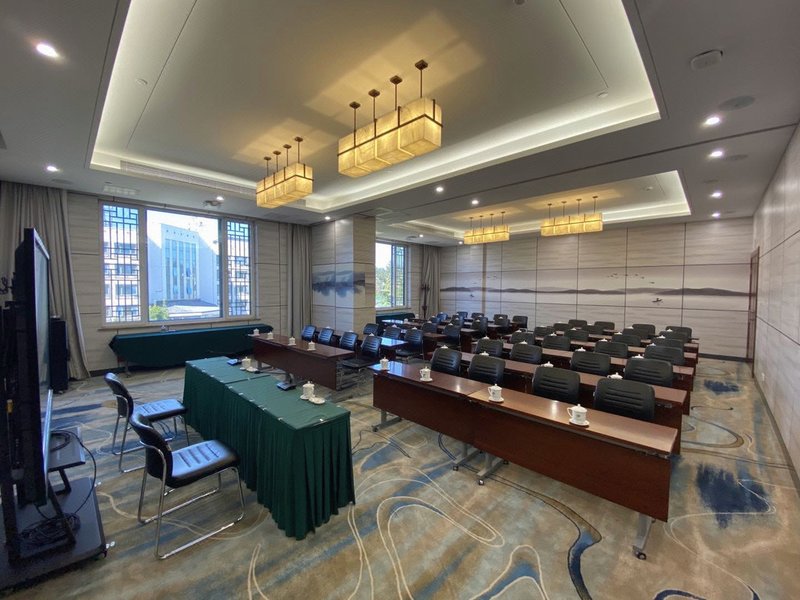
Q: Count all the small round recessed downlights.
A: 12